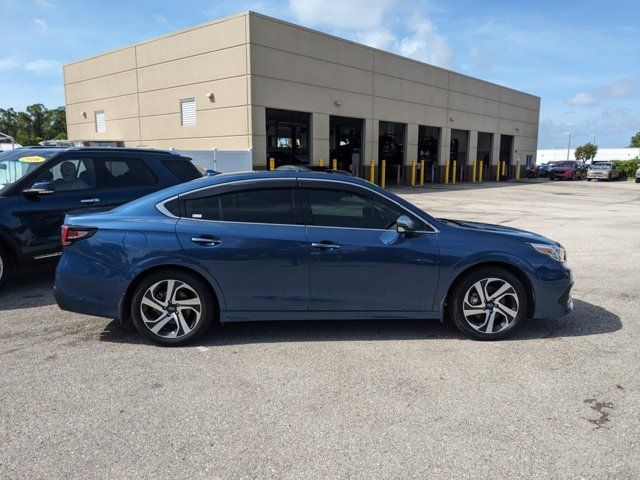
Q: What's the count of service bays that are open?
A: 7